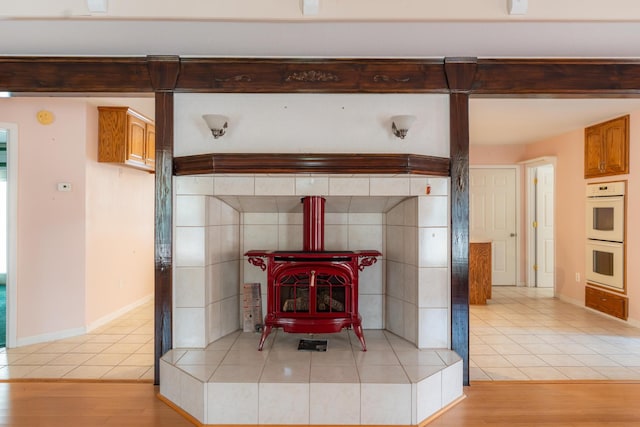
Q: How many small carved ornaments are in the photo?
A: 3